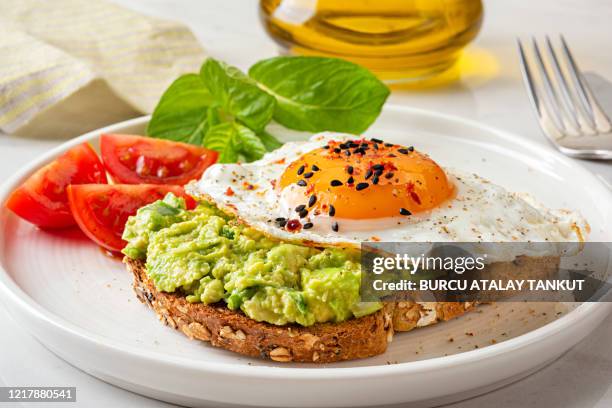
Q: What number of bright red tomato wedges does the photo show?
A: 3